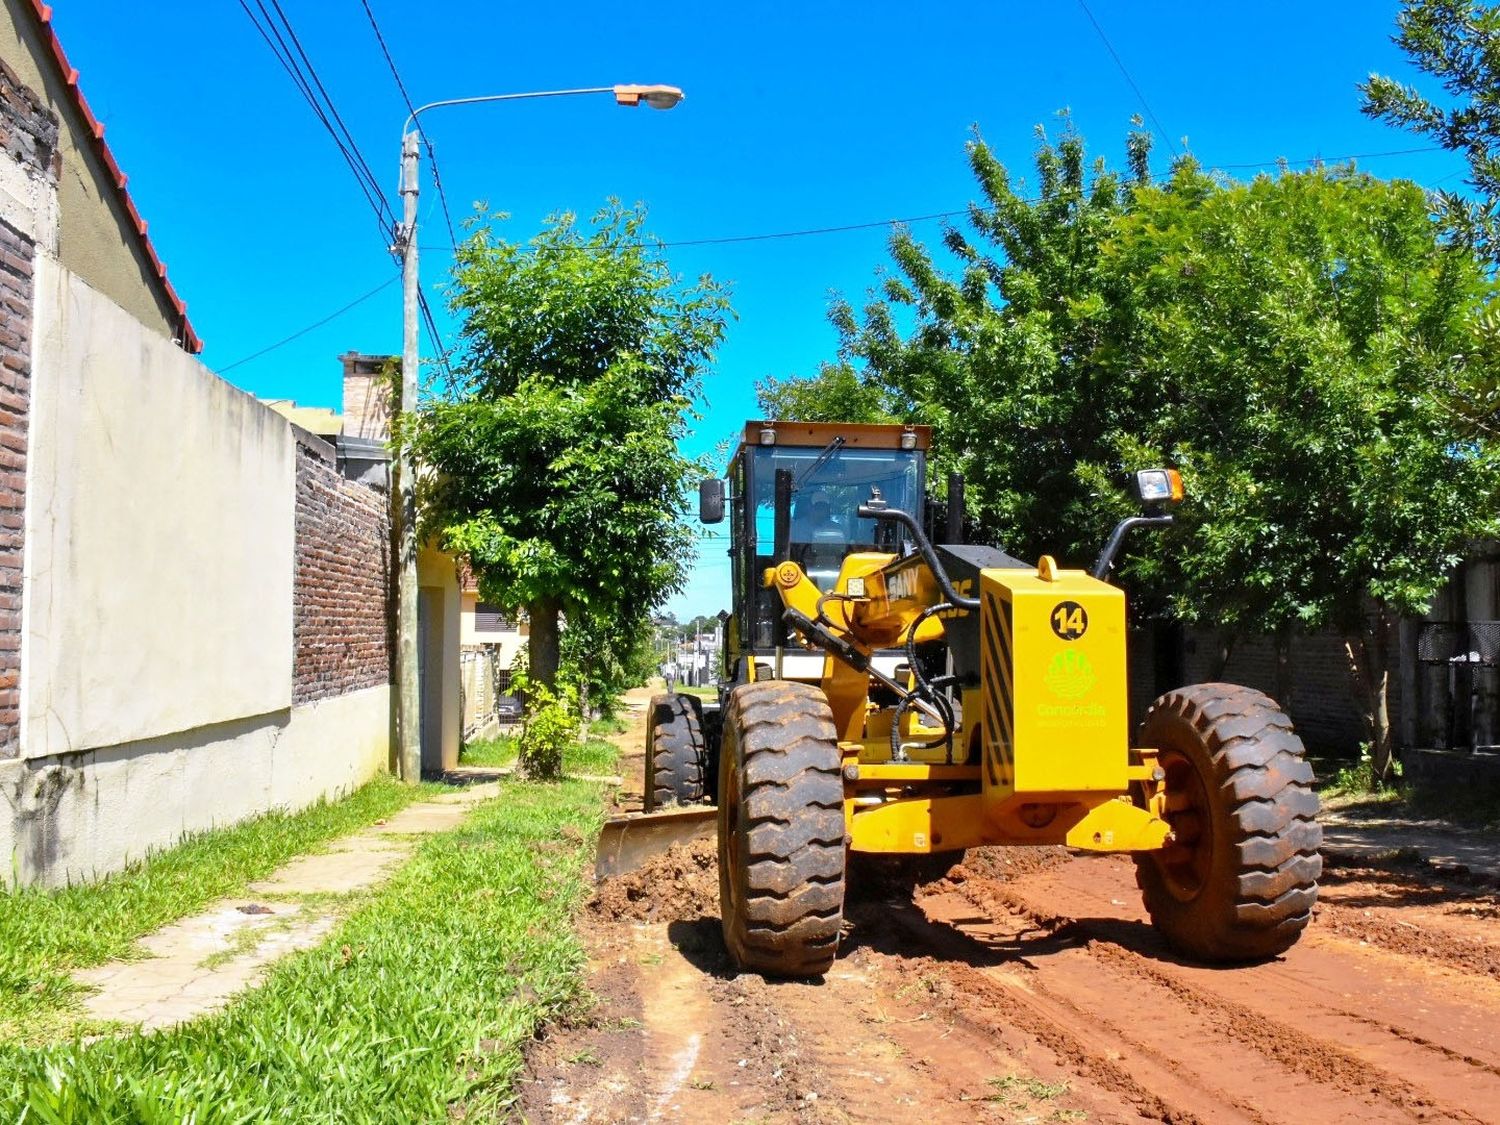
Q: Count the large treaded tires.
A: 3